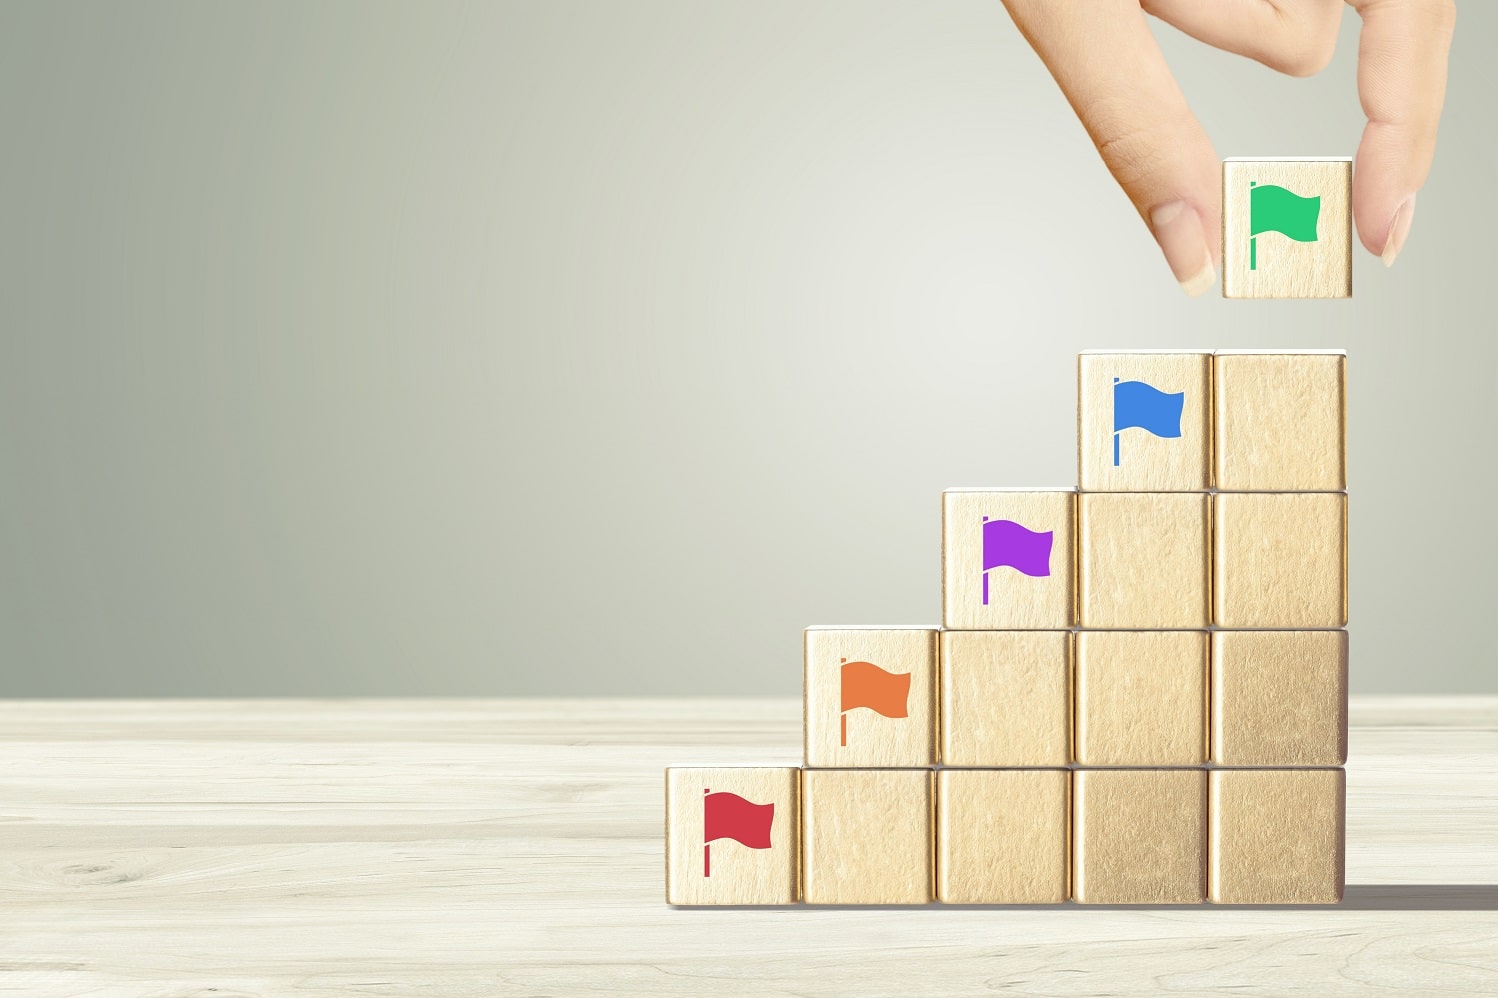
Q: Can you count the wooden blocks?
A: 15